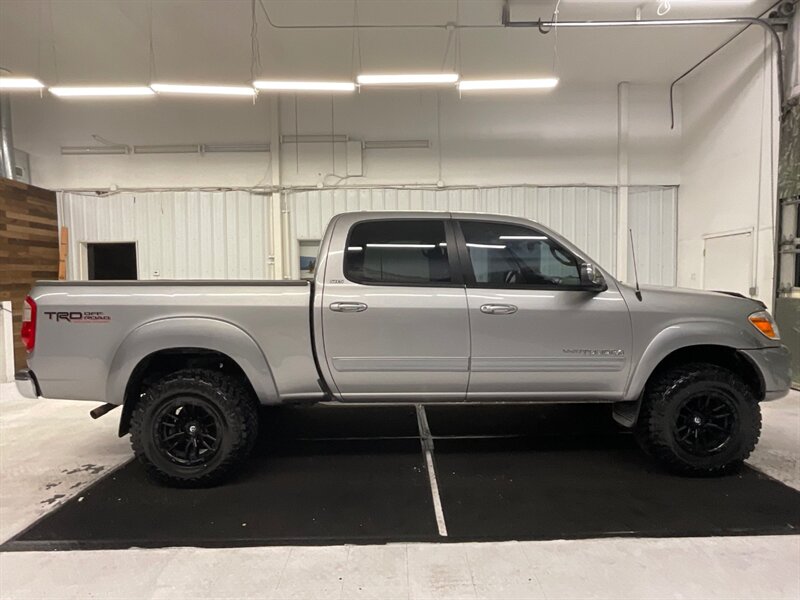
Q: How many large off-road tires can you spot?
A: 2